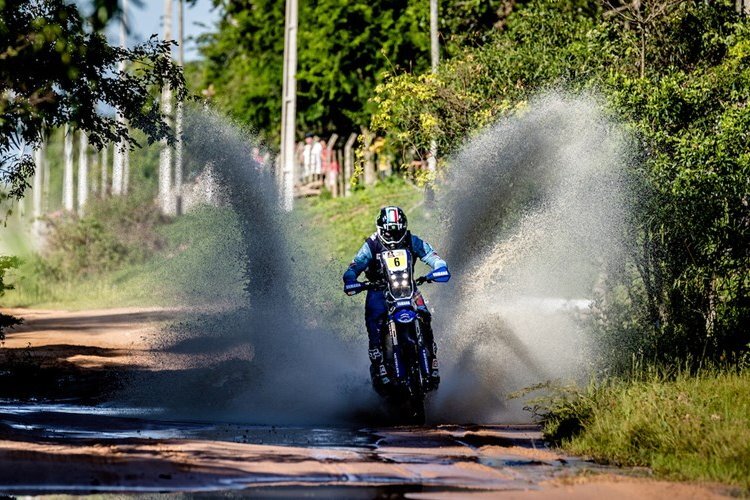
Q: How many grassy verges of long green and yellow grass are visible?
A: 1